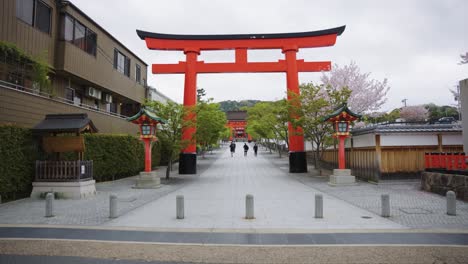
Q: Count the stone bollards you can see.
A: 7